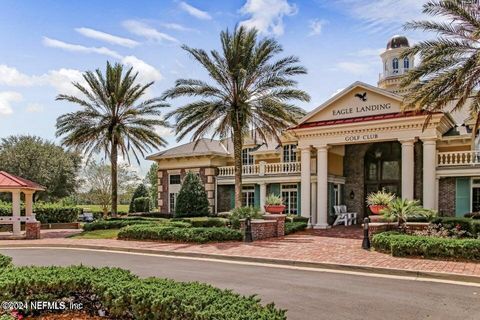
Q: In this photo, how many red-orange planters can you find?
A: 2